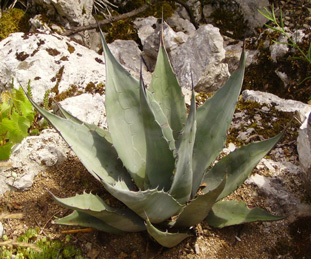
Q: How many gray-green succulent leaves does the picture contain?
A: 14